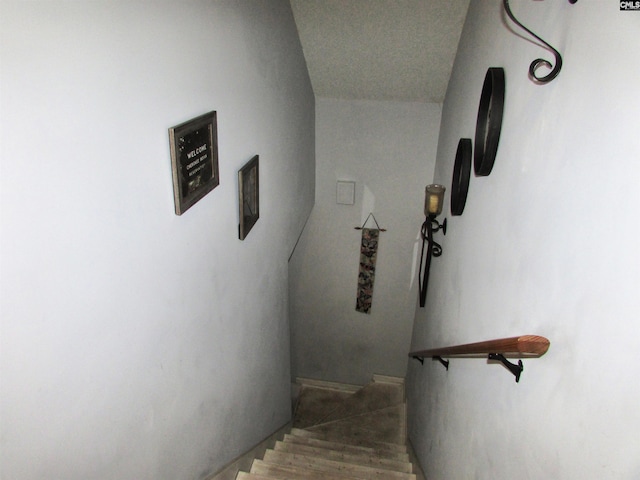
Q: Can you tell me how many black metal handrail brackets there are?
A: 3